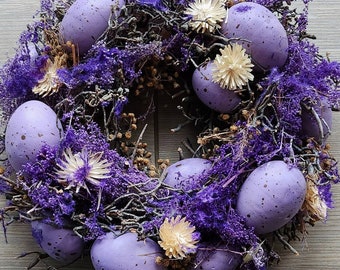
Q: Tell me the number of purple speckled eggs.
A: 10